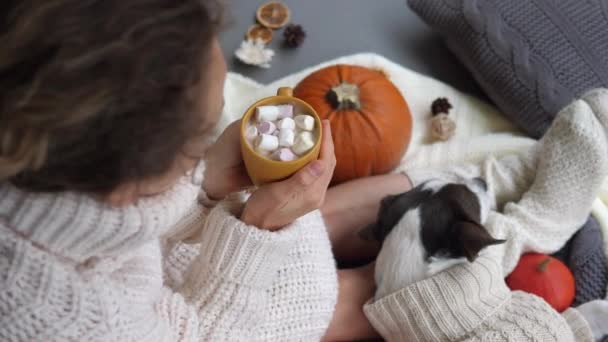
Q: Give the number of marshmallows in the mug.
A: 10